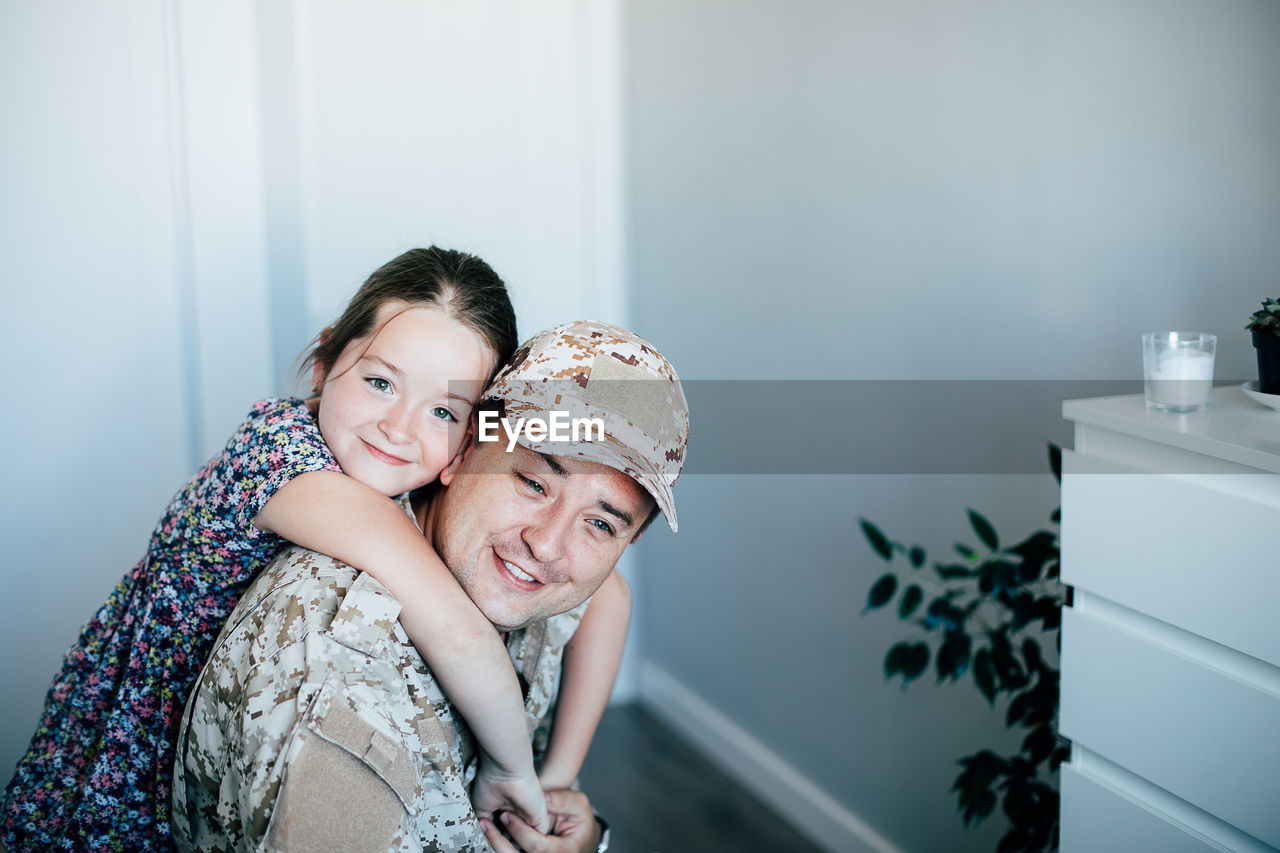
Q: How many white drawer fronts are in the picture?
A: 3